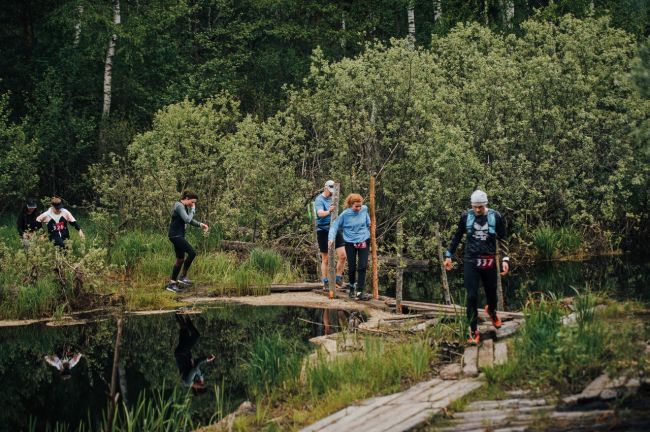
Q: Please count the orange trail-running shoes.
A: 2